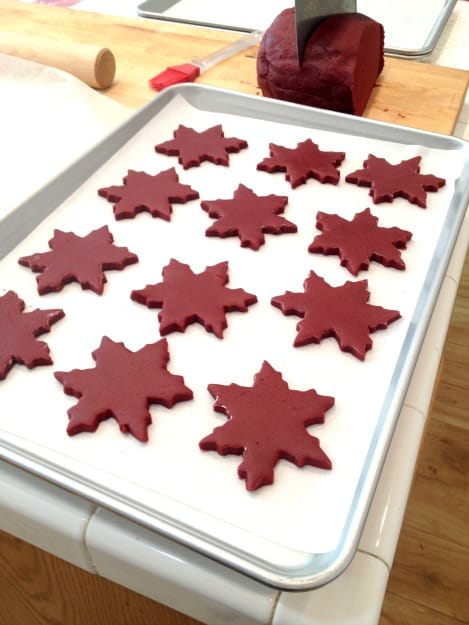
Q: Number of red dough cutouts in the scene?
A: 12